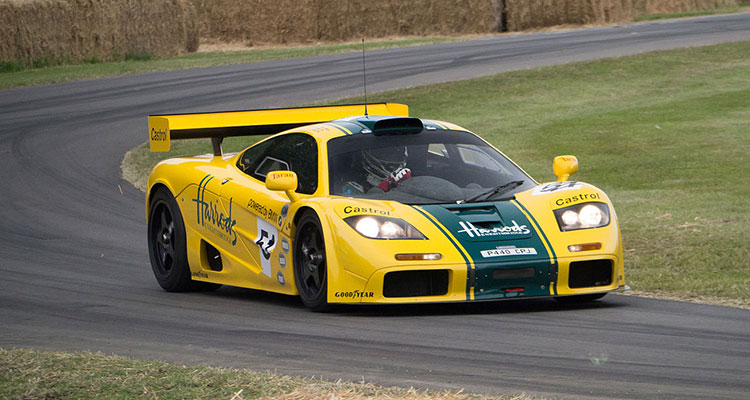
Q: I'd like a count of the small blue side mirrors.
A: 0